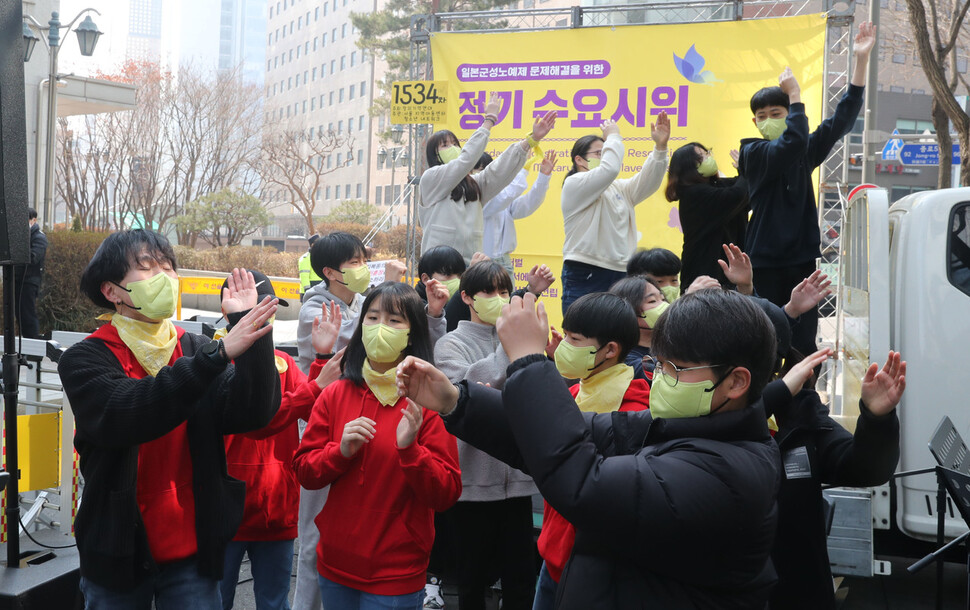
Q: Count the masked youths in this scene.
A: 13